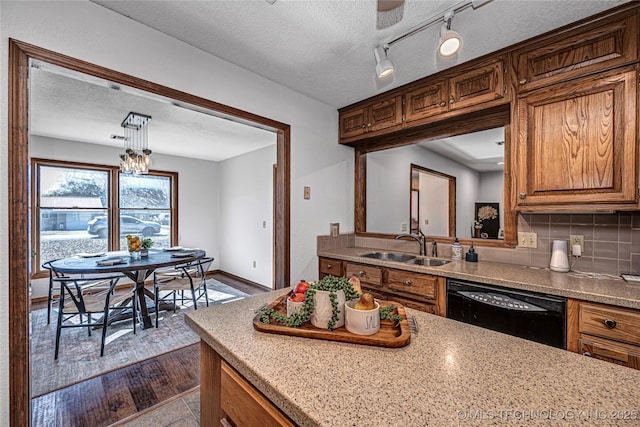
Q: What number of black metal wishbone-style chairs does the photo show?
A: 4